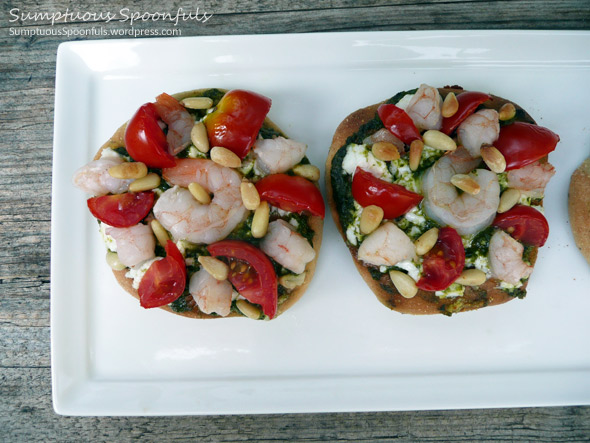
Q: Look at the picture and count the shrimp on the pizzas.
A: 14